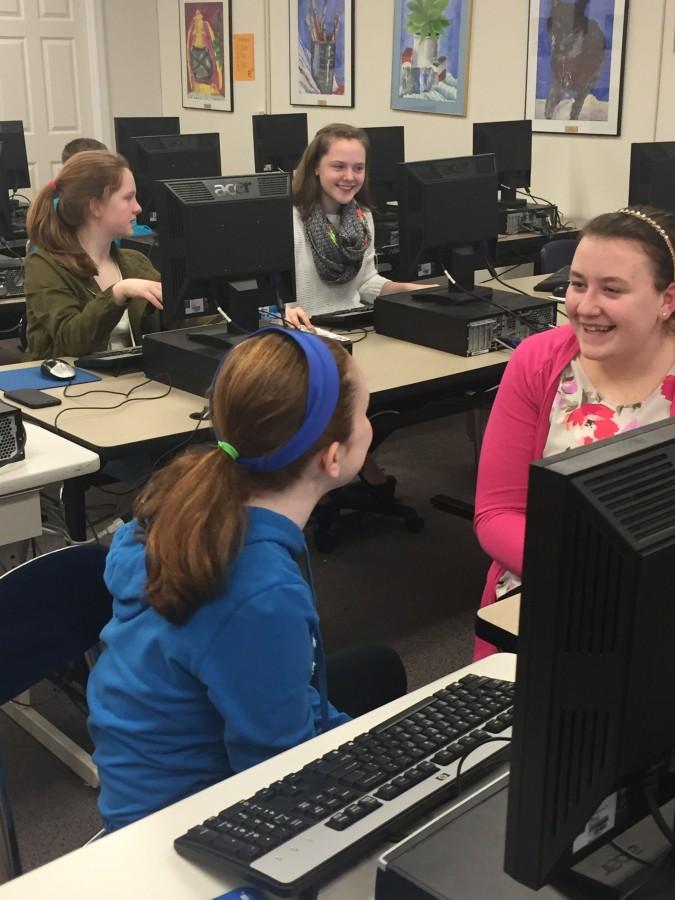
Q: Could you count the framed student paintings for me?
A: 4